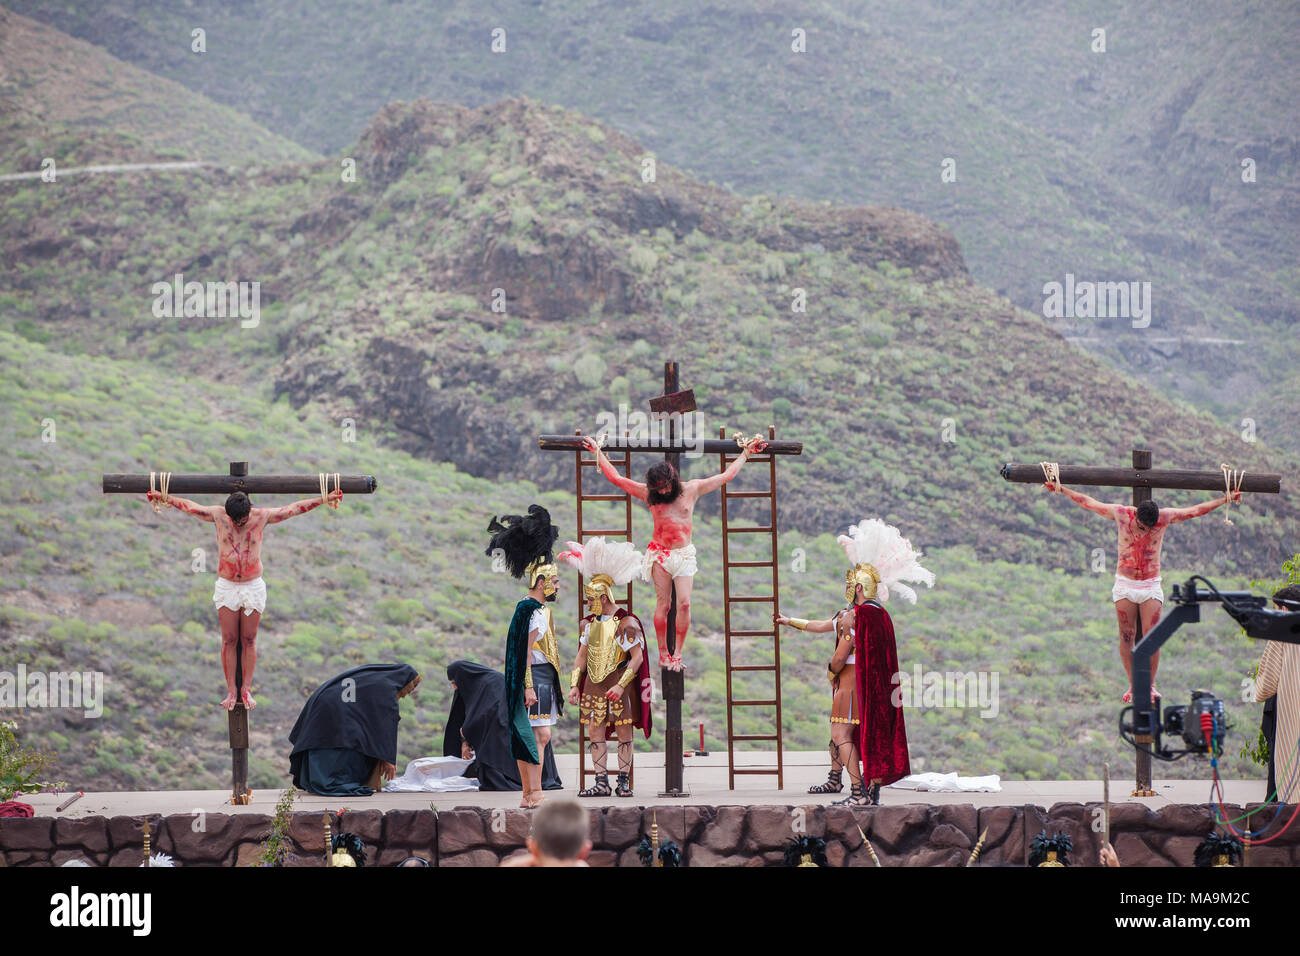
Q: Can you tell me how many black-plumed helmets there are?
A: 6